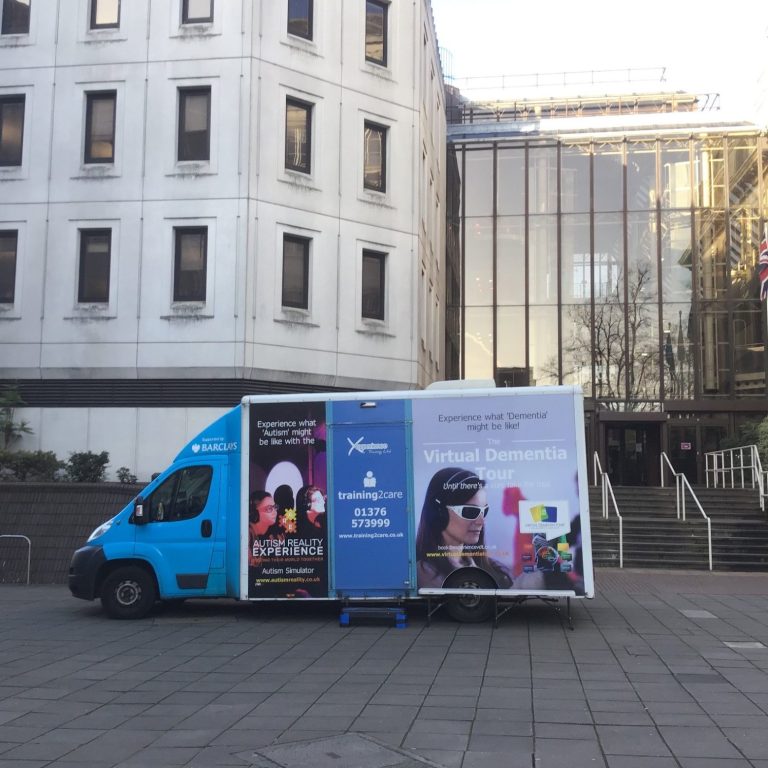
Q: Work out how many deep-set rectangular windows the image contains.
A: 15